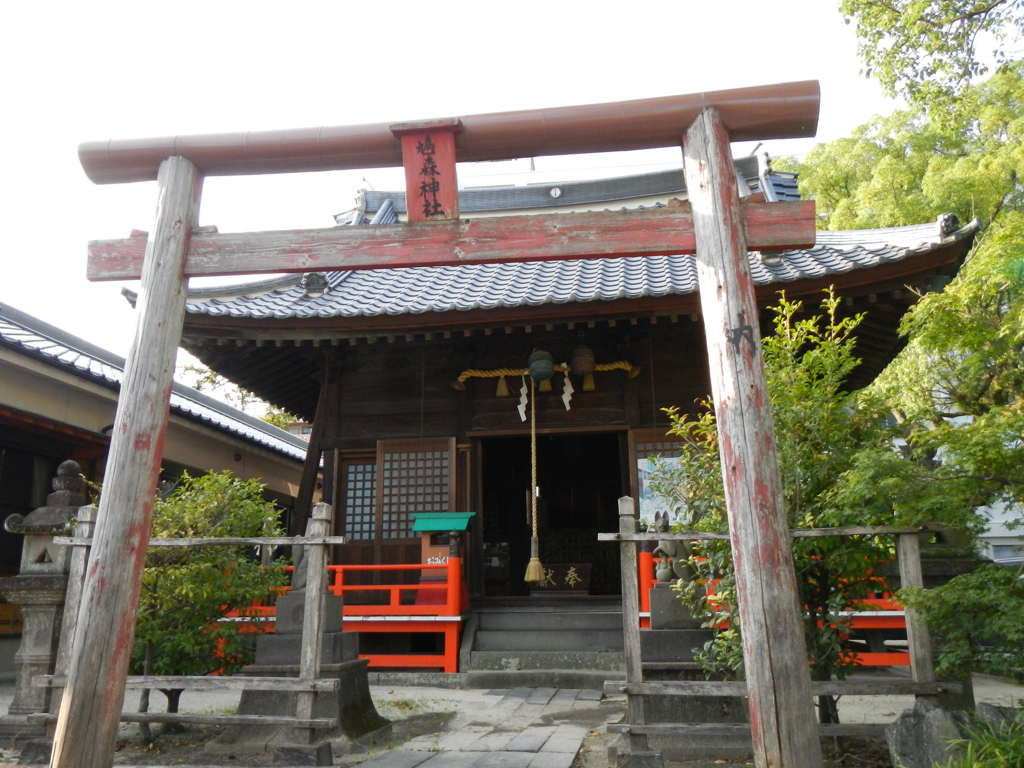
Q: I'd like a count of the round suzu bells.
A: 2